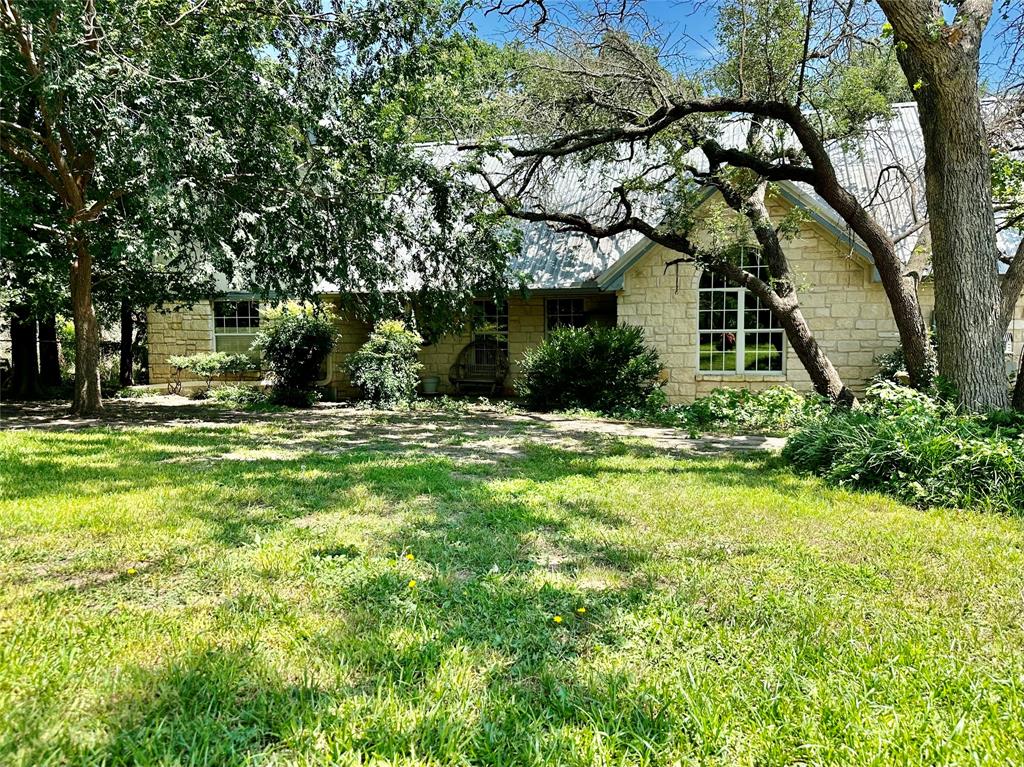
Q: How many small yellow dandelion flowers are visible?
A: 5